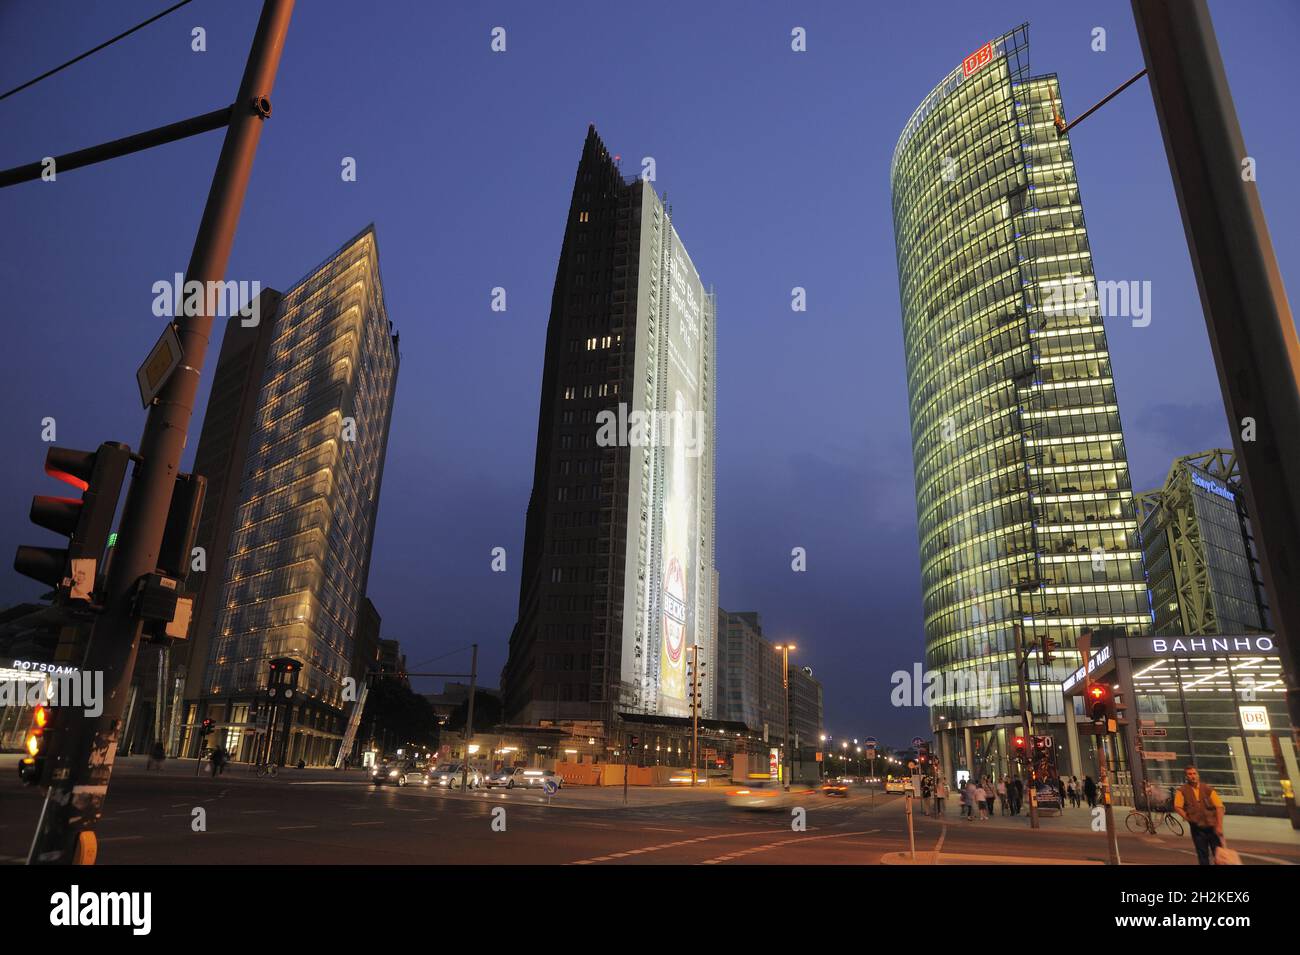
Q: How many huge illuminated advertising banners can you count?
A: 1